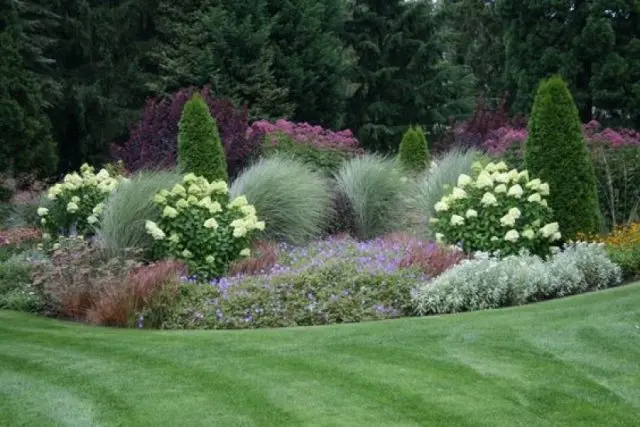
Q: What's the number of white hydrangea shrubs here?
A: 3